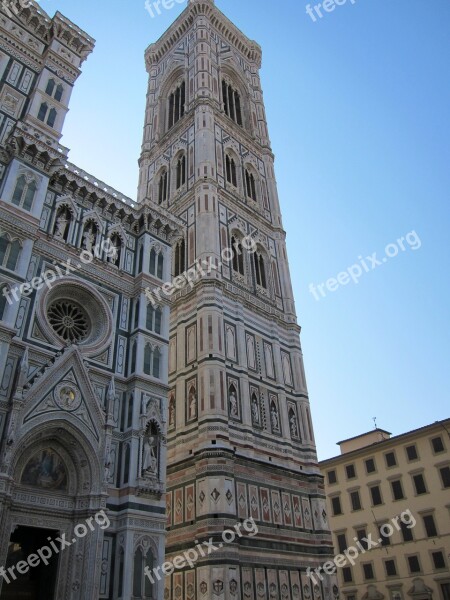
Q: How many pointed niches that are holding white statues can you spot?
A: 10